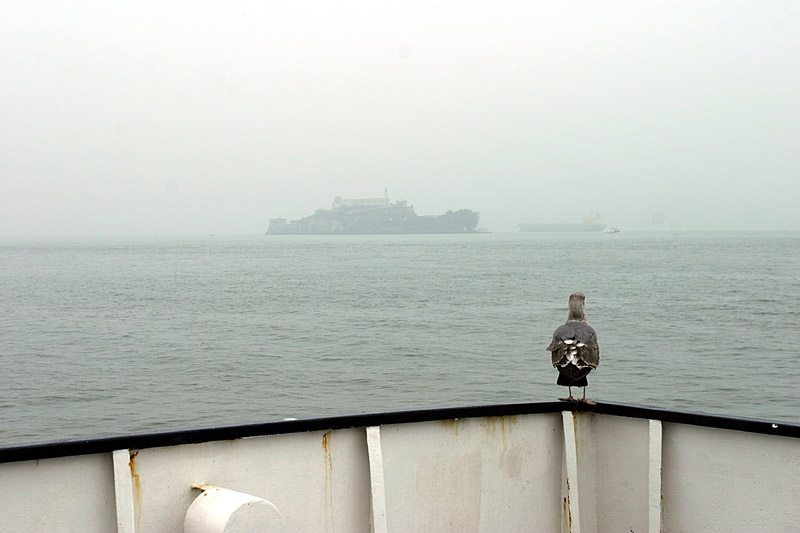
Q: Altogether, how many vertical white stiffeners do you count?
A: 4